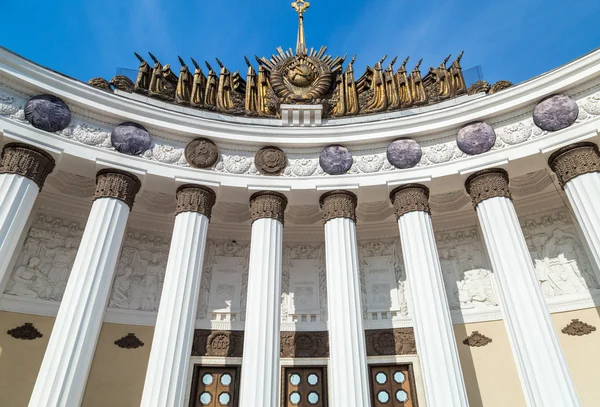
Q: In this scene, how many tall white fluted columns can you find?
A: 8